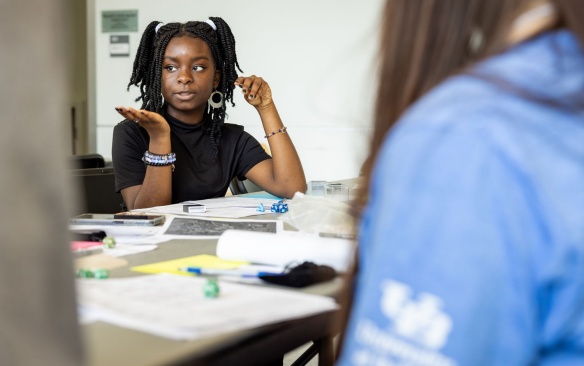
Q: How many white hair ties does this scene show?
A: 2